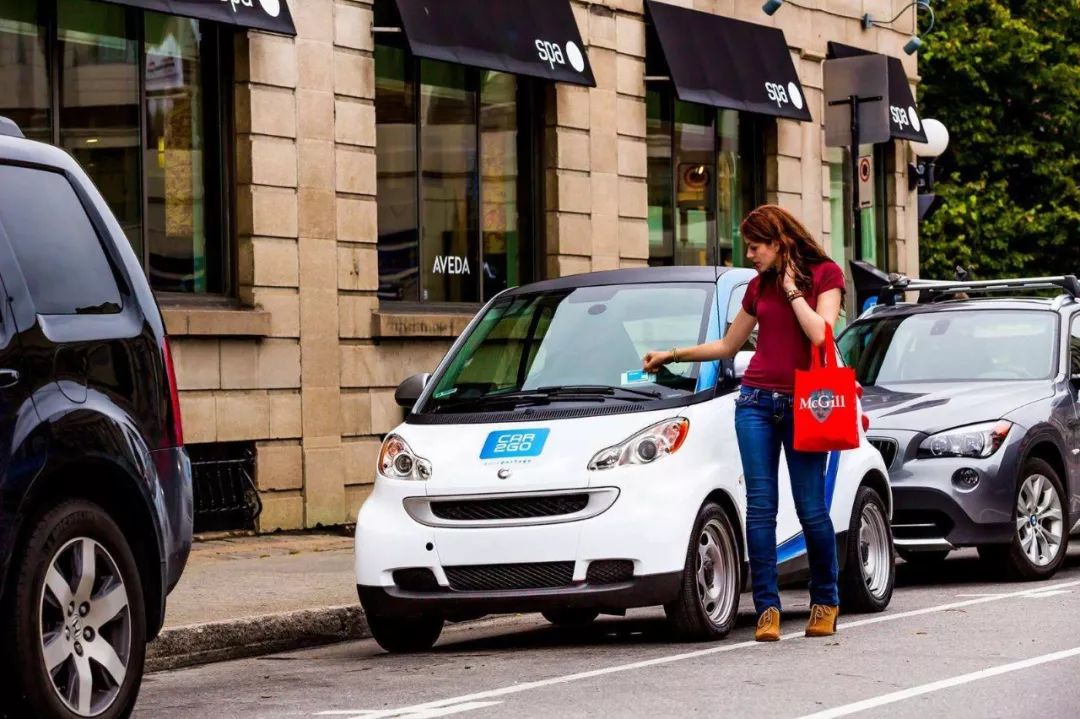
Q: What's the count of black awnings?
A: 4